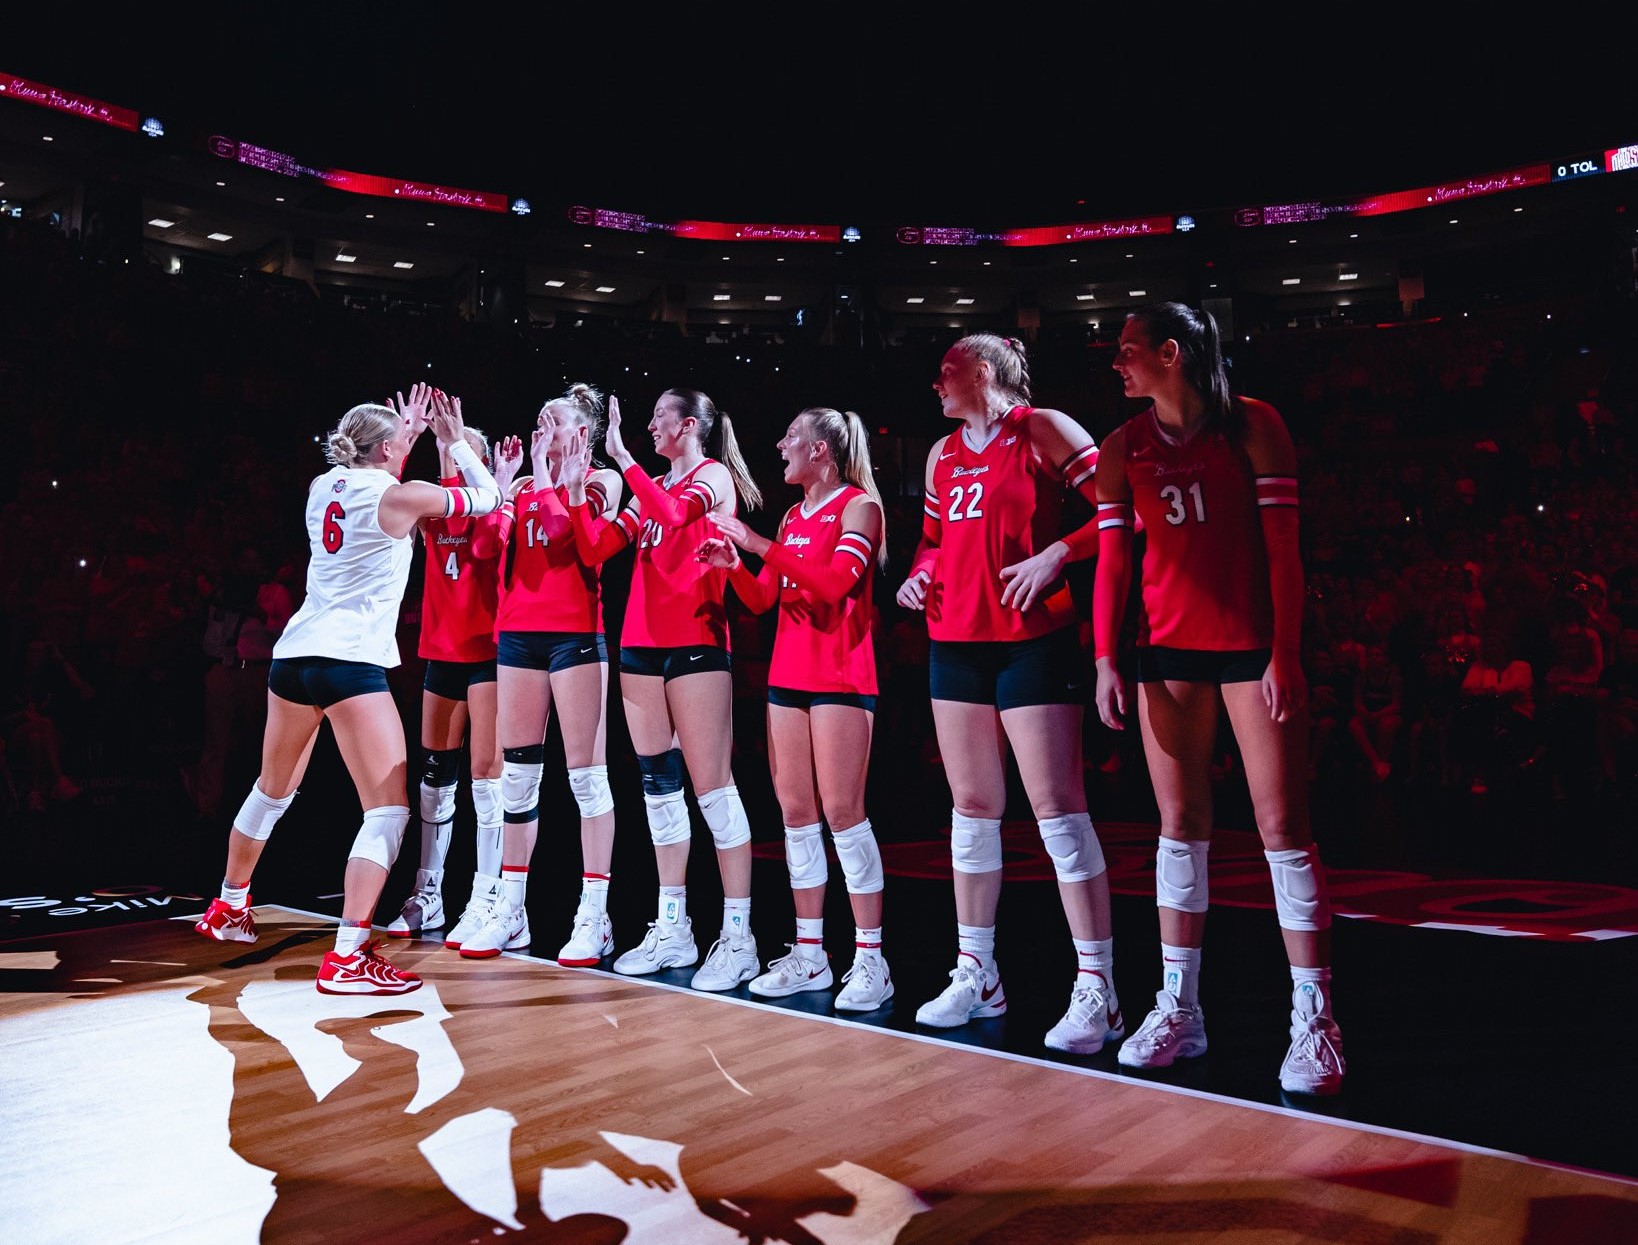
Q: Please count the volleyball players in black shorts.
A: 7